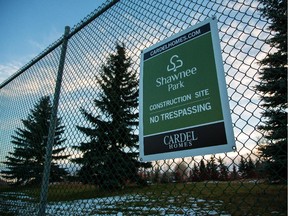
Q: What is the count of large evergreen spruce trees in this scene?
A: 3